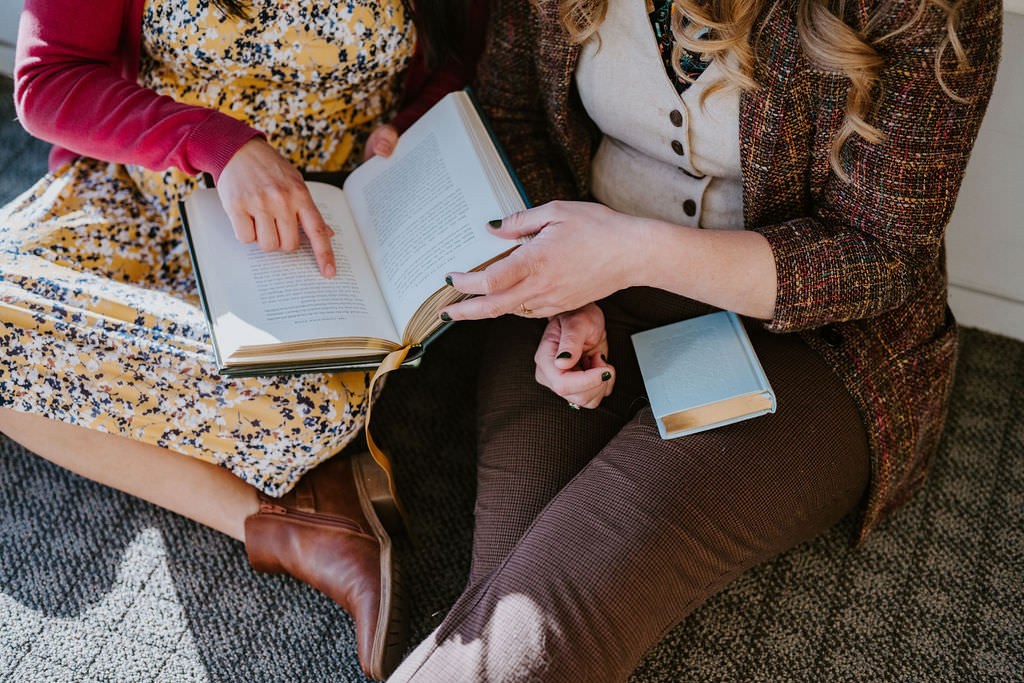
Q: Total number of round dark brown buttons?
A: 3